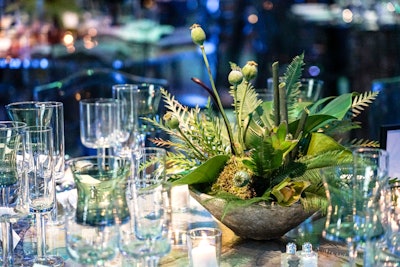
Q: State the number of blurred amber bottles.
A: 0